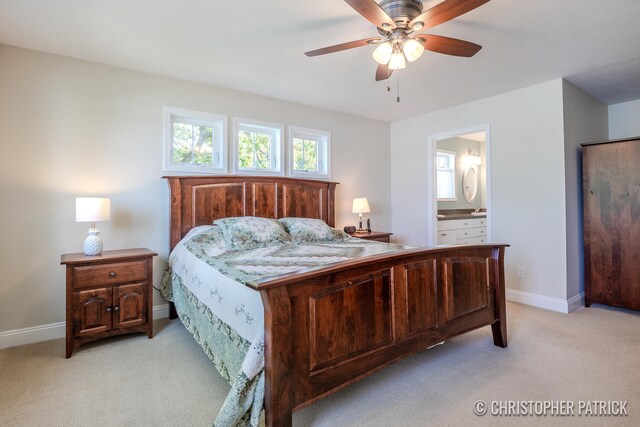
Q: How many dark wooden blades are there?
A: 5